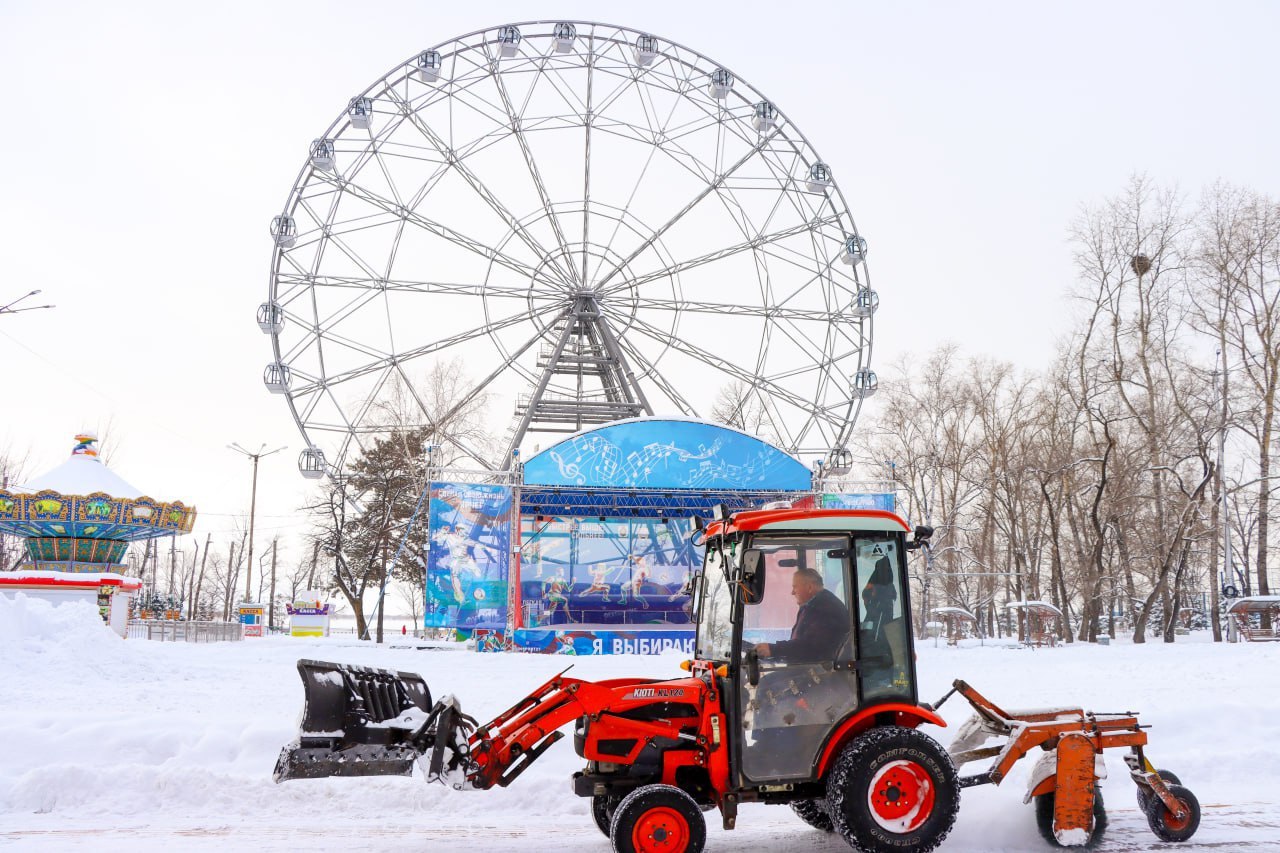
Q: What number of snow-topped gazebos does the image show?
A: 3